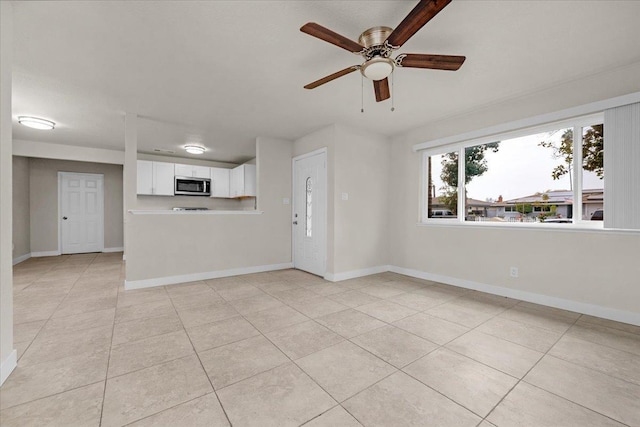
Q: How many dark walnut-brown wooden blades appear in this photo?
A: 5